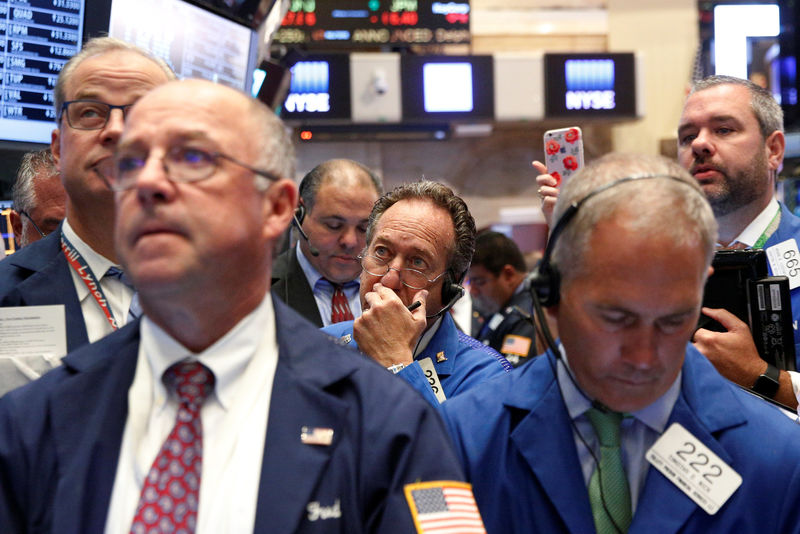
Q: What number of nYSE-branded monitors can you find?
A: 2